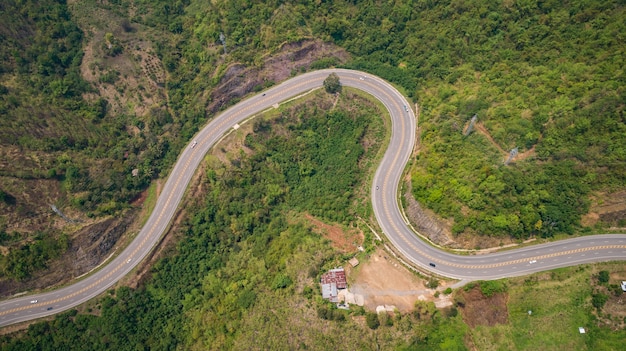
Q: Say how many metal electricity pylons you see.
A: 4